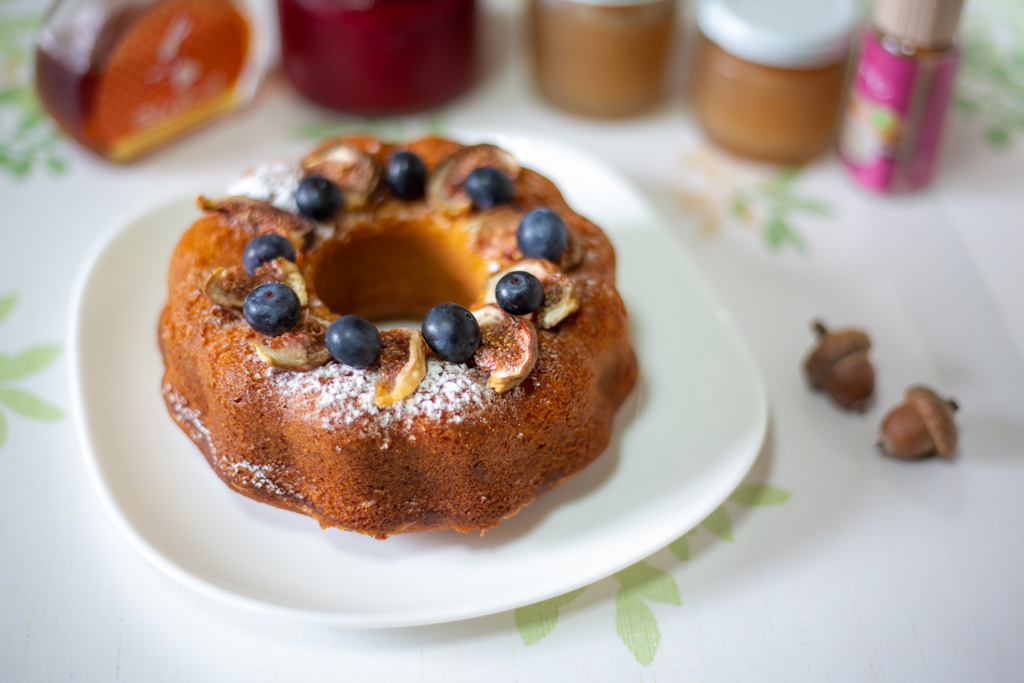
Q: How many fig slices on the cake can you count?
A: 9